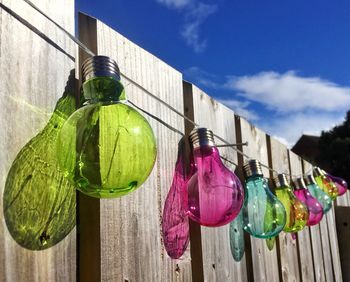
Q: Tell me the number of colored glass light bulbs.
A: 8